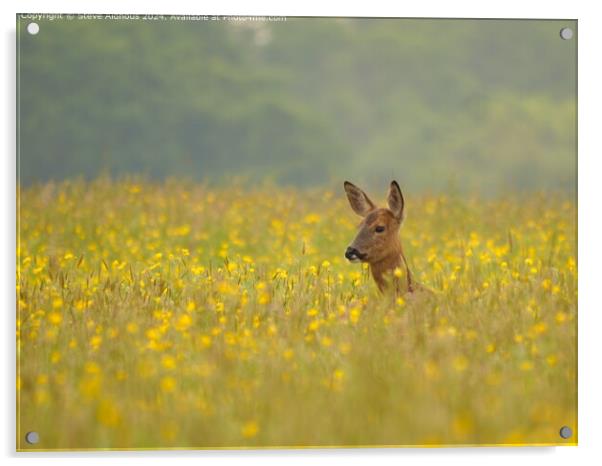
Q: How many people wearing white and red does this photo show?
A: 0